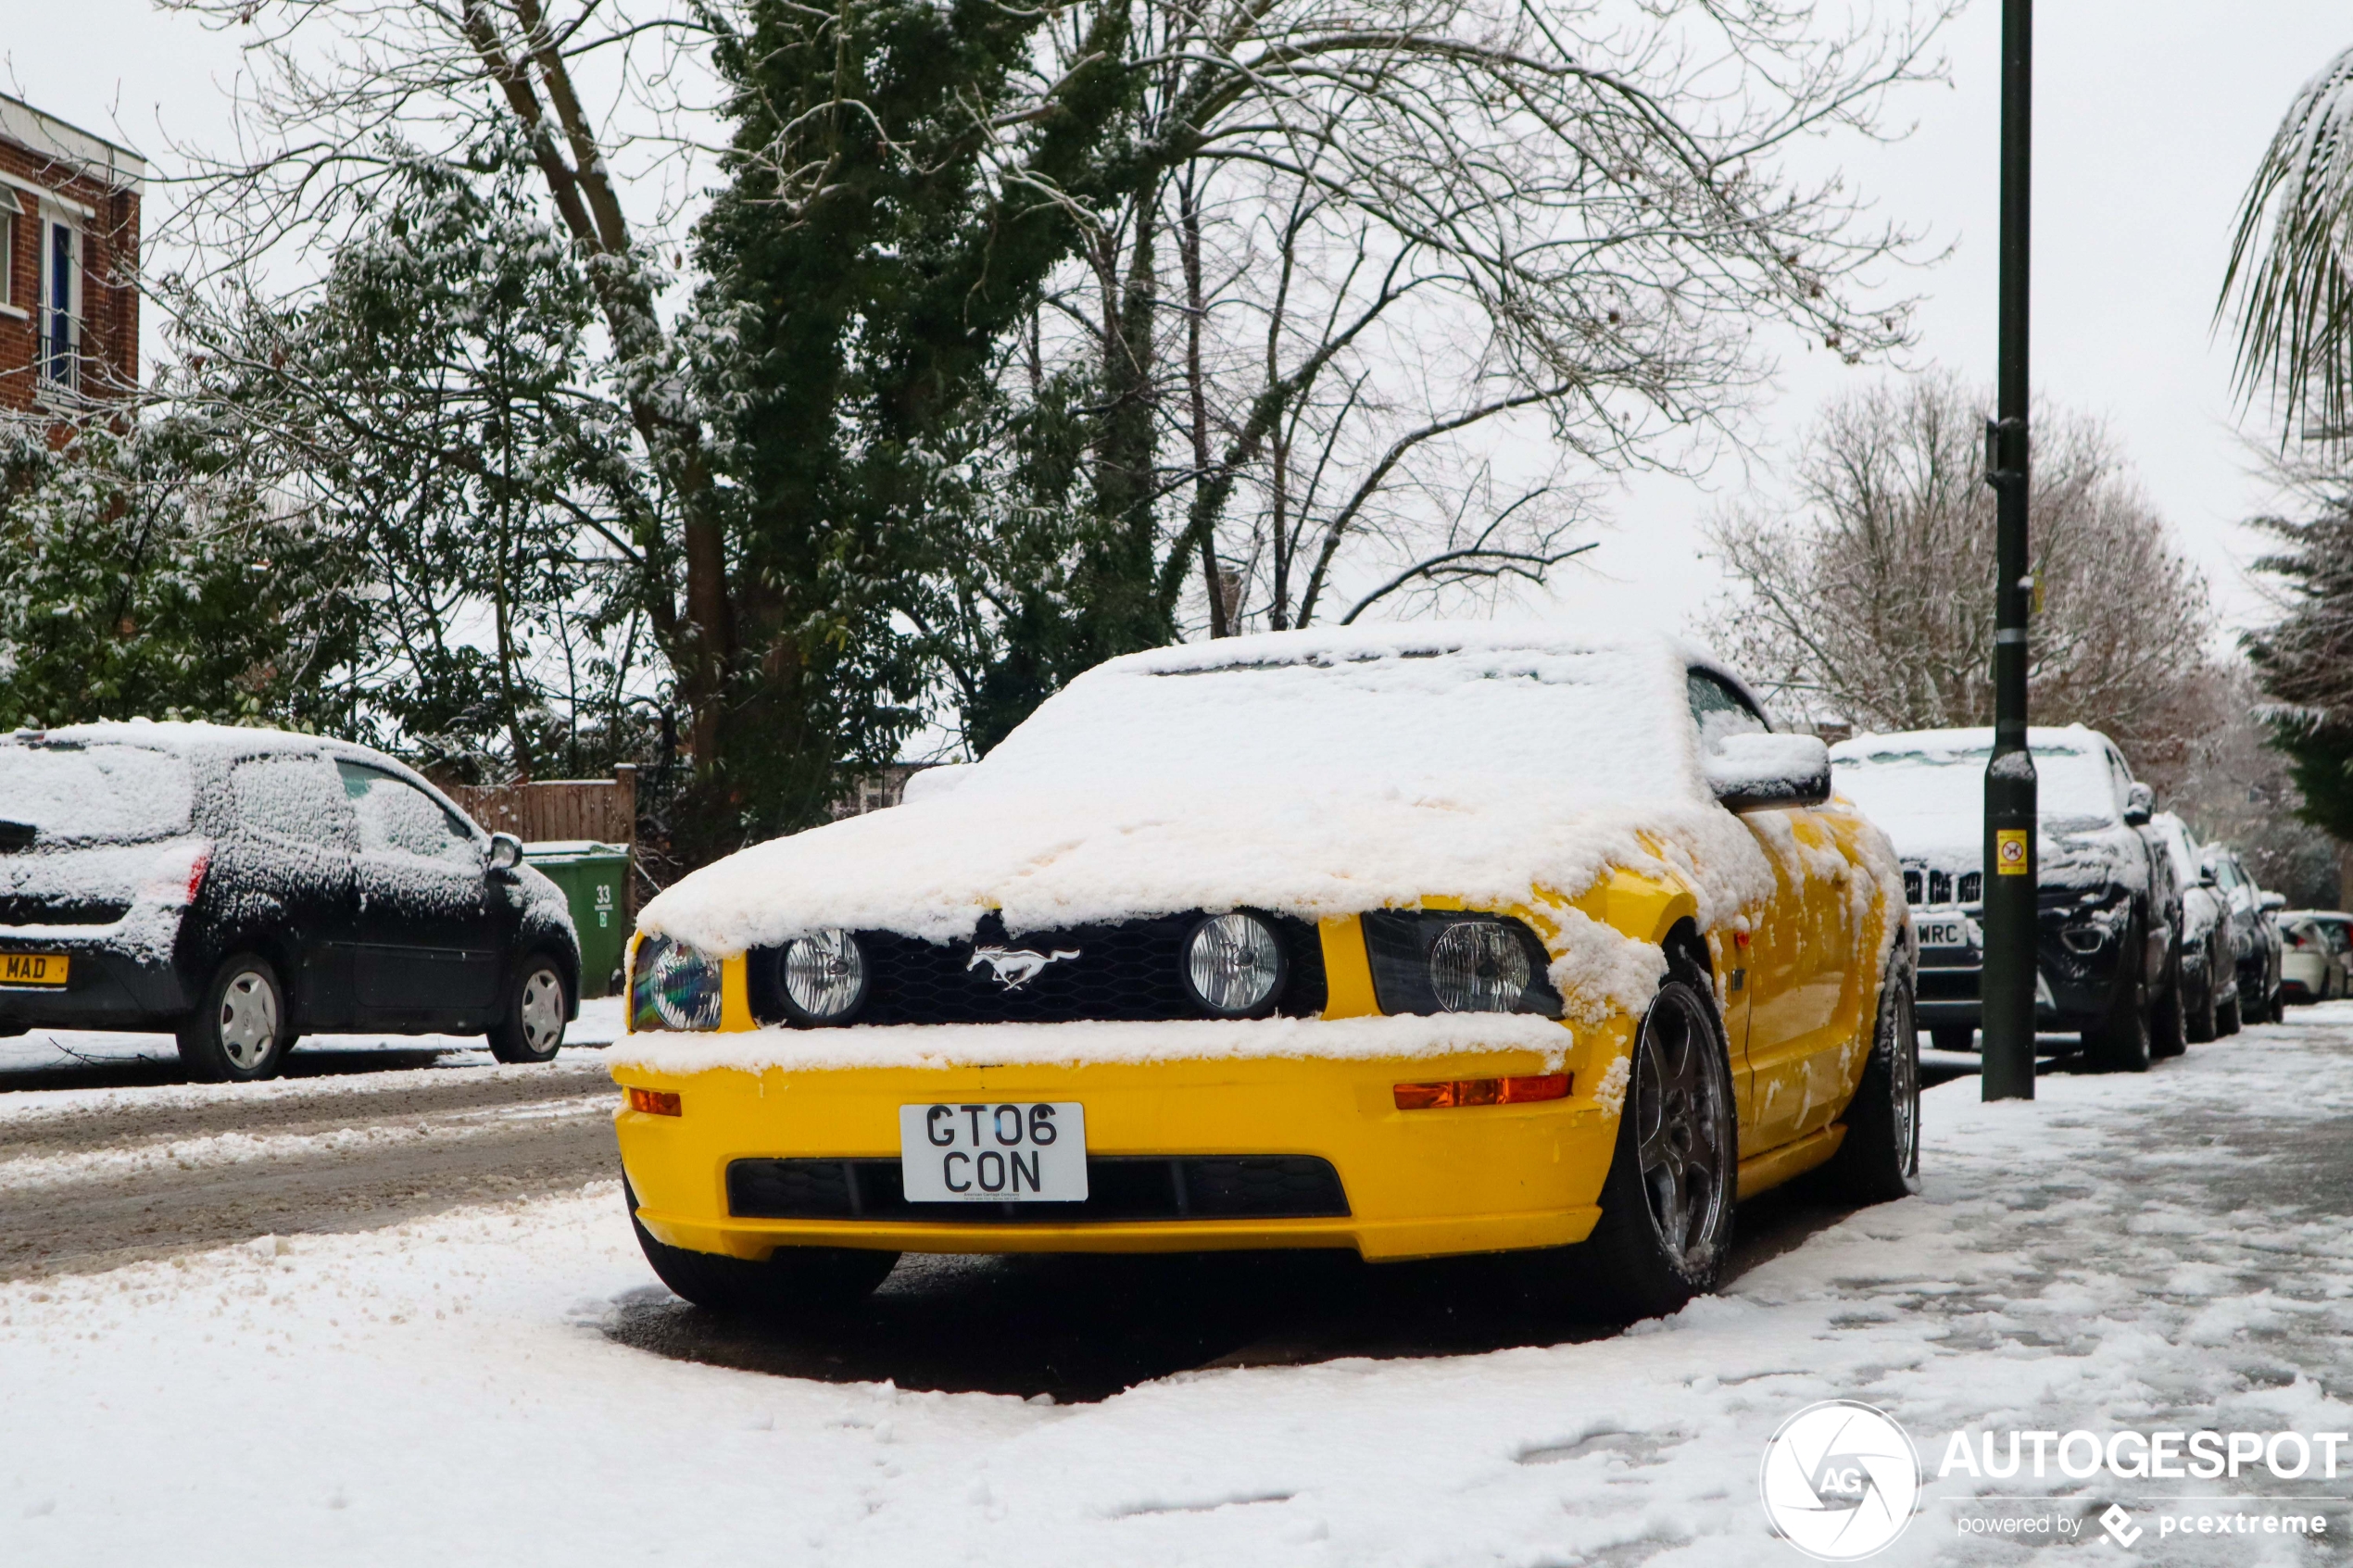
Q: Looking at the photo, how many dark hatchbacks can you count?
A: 1